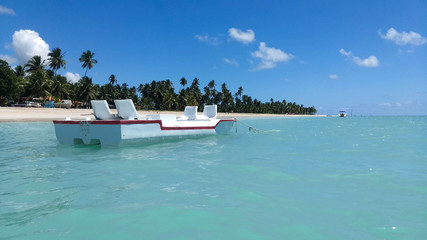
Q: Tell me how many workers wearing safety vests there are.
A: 0